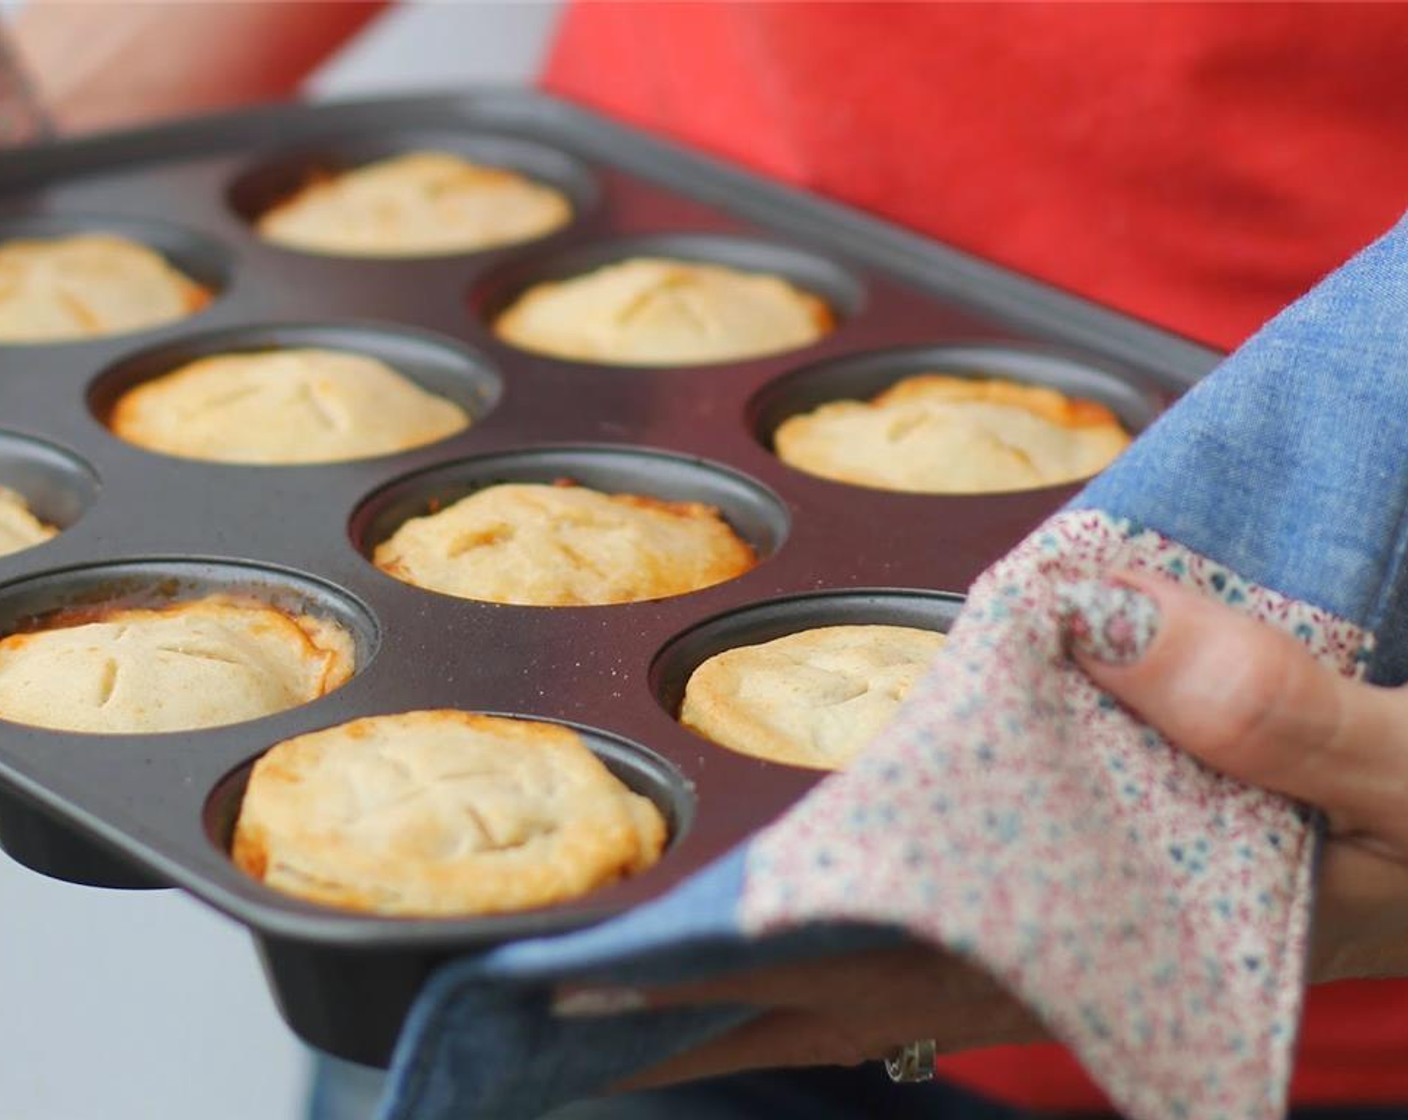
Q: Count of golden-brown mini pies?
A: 10